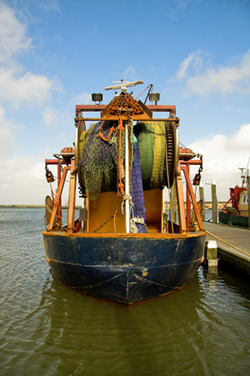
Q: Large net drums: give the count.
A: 2